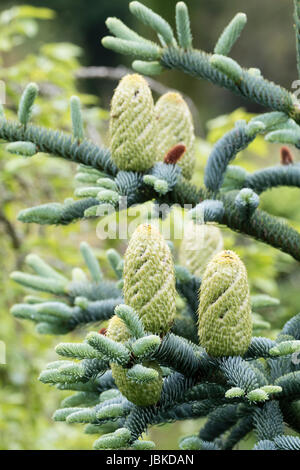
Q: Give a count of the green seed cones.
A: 6